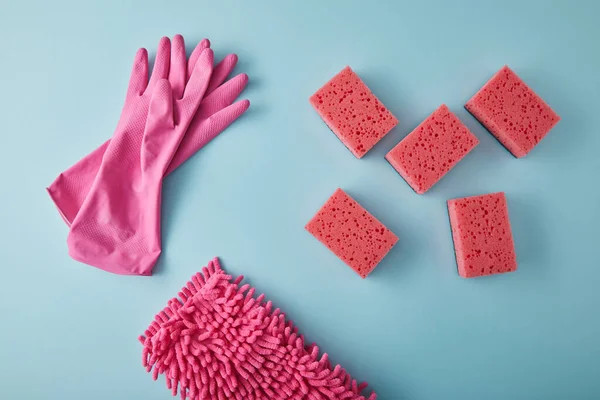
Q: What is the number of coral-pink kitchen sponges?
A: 5